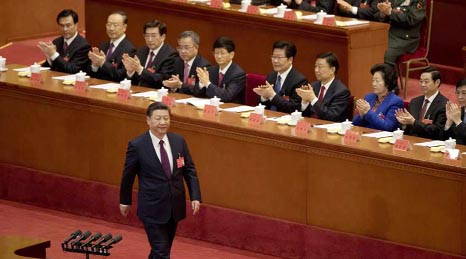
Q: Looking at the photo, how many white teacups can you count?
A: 14